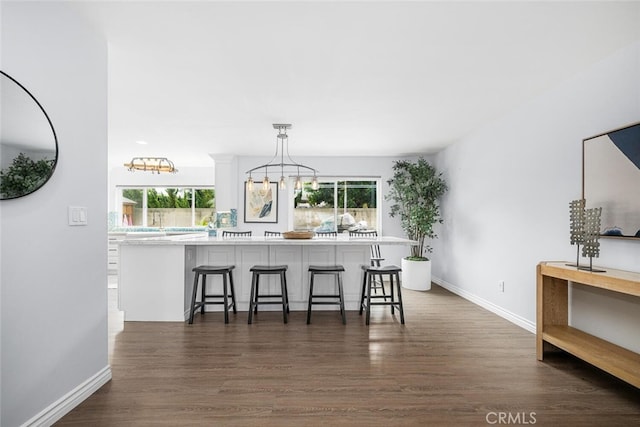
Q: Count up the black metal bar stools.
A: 4